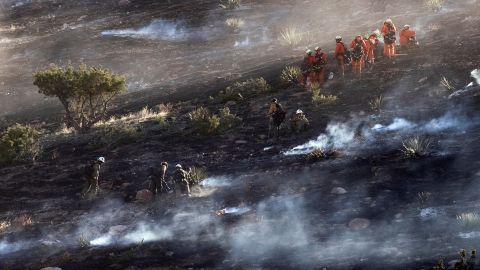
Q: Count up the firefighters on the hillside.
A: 12